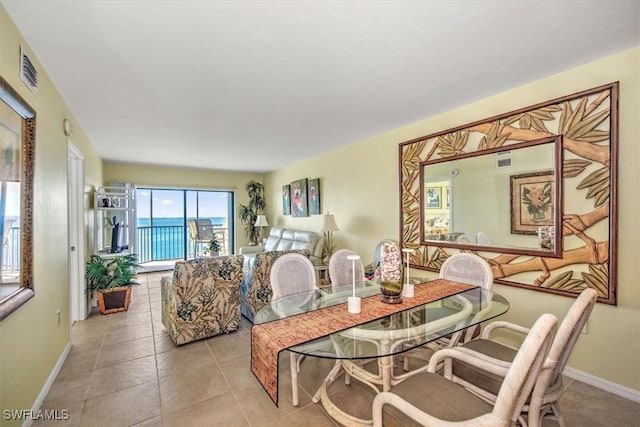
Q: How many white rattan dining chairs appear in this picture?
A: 5